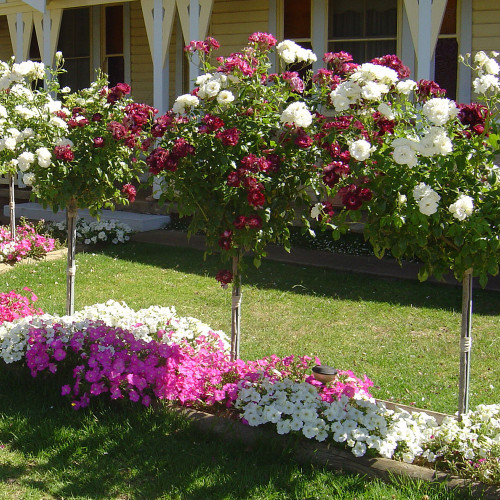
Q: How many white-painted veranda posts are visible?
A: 5